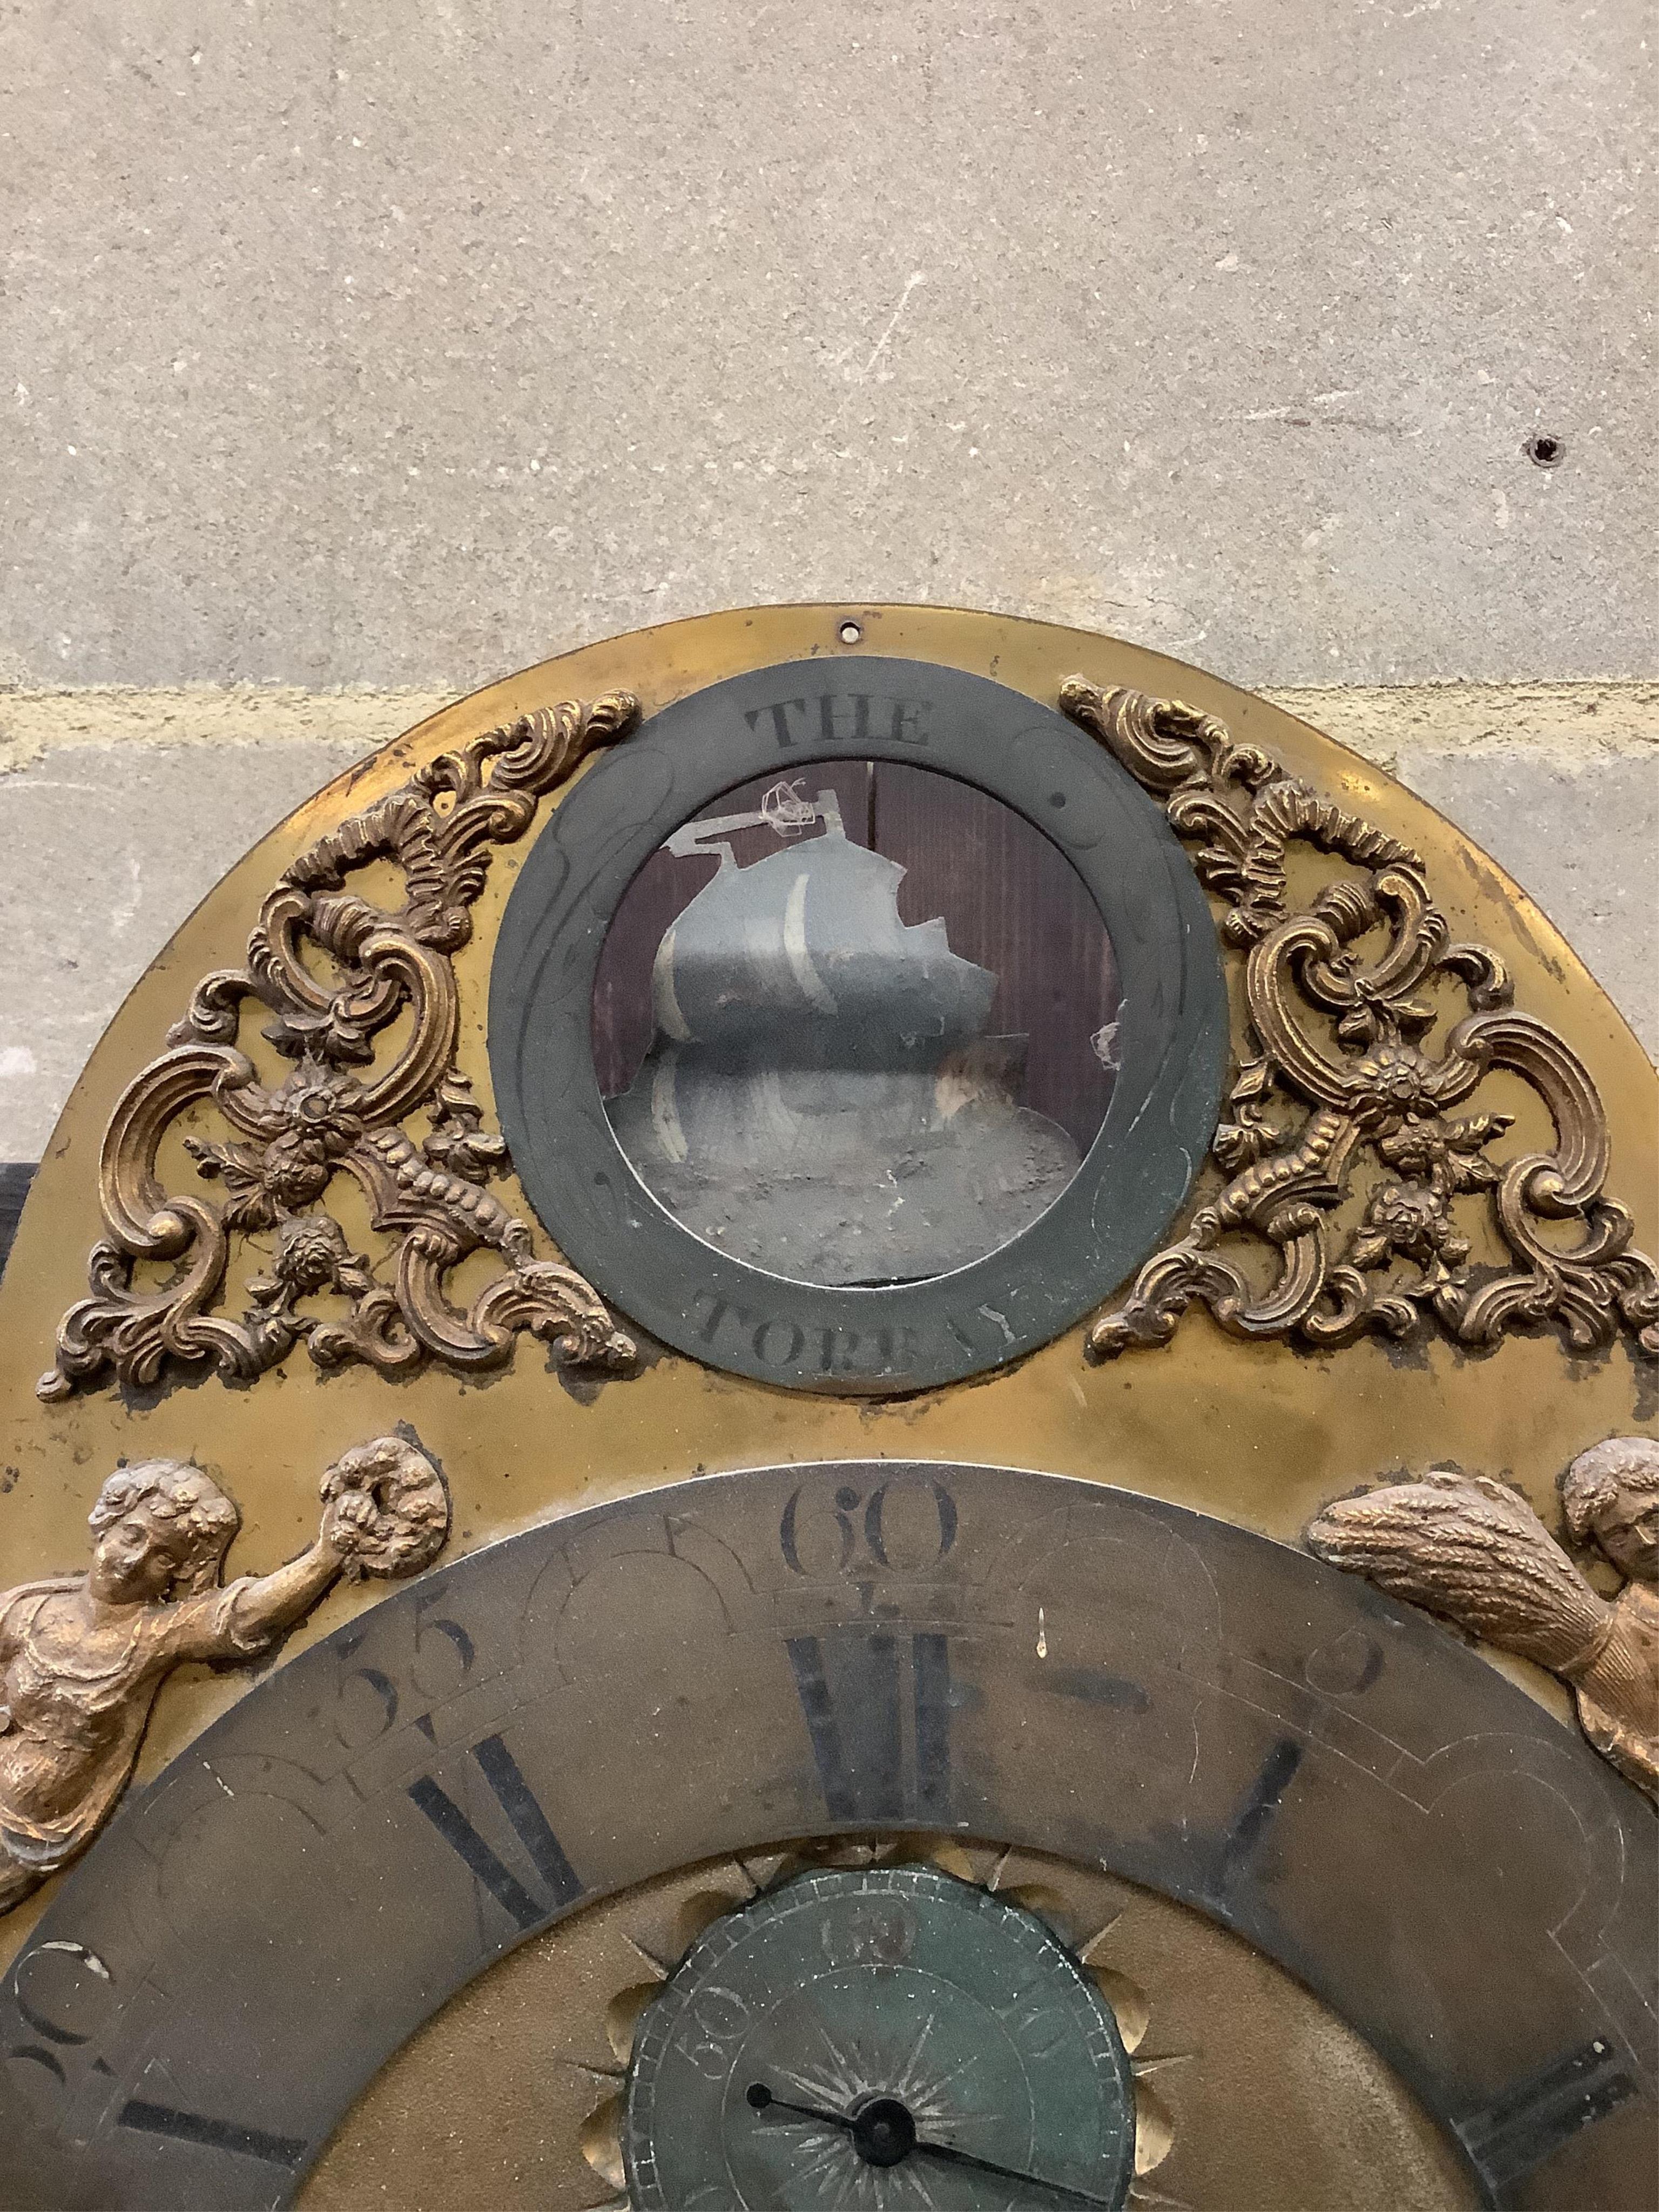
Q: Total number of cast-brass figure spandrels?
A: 2